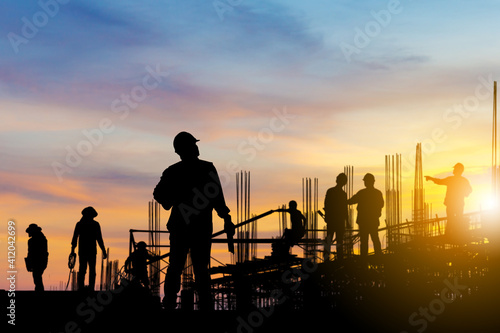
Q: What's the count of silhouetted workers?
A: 8